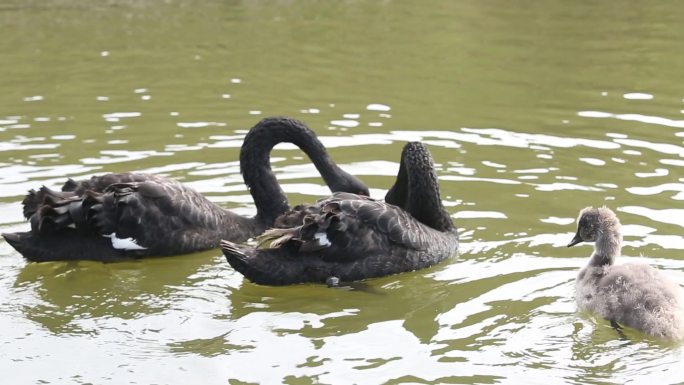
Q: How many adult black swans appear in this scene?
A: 2